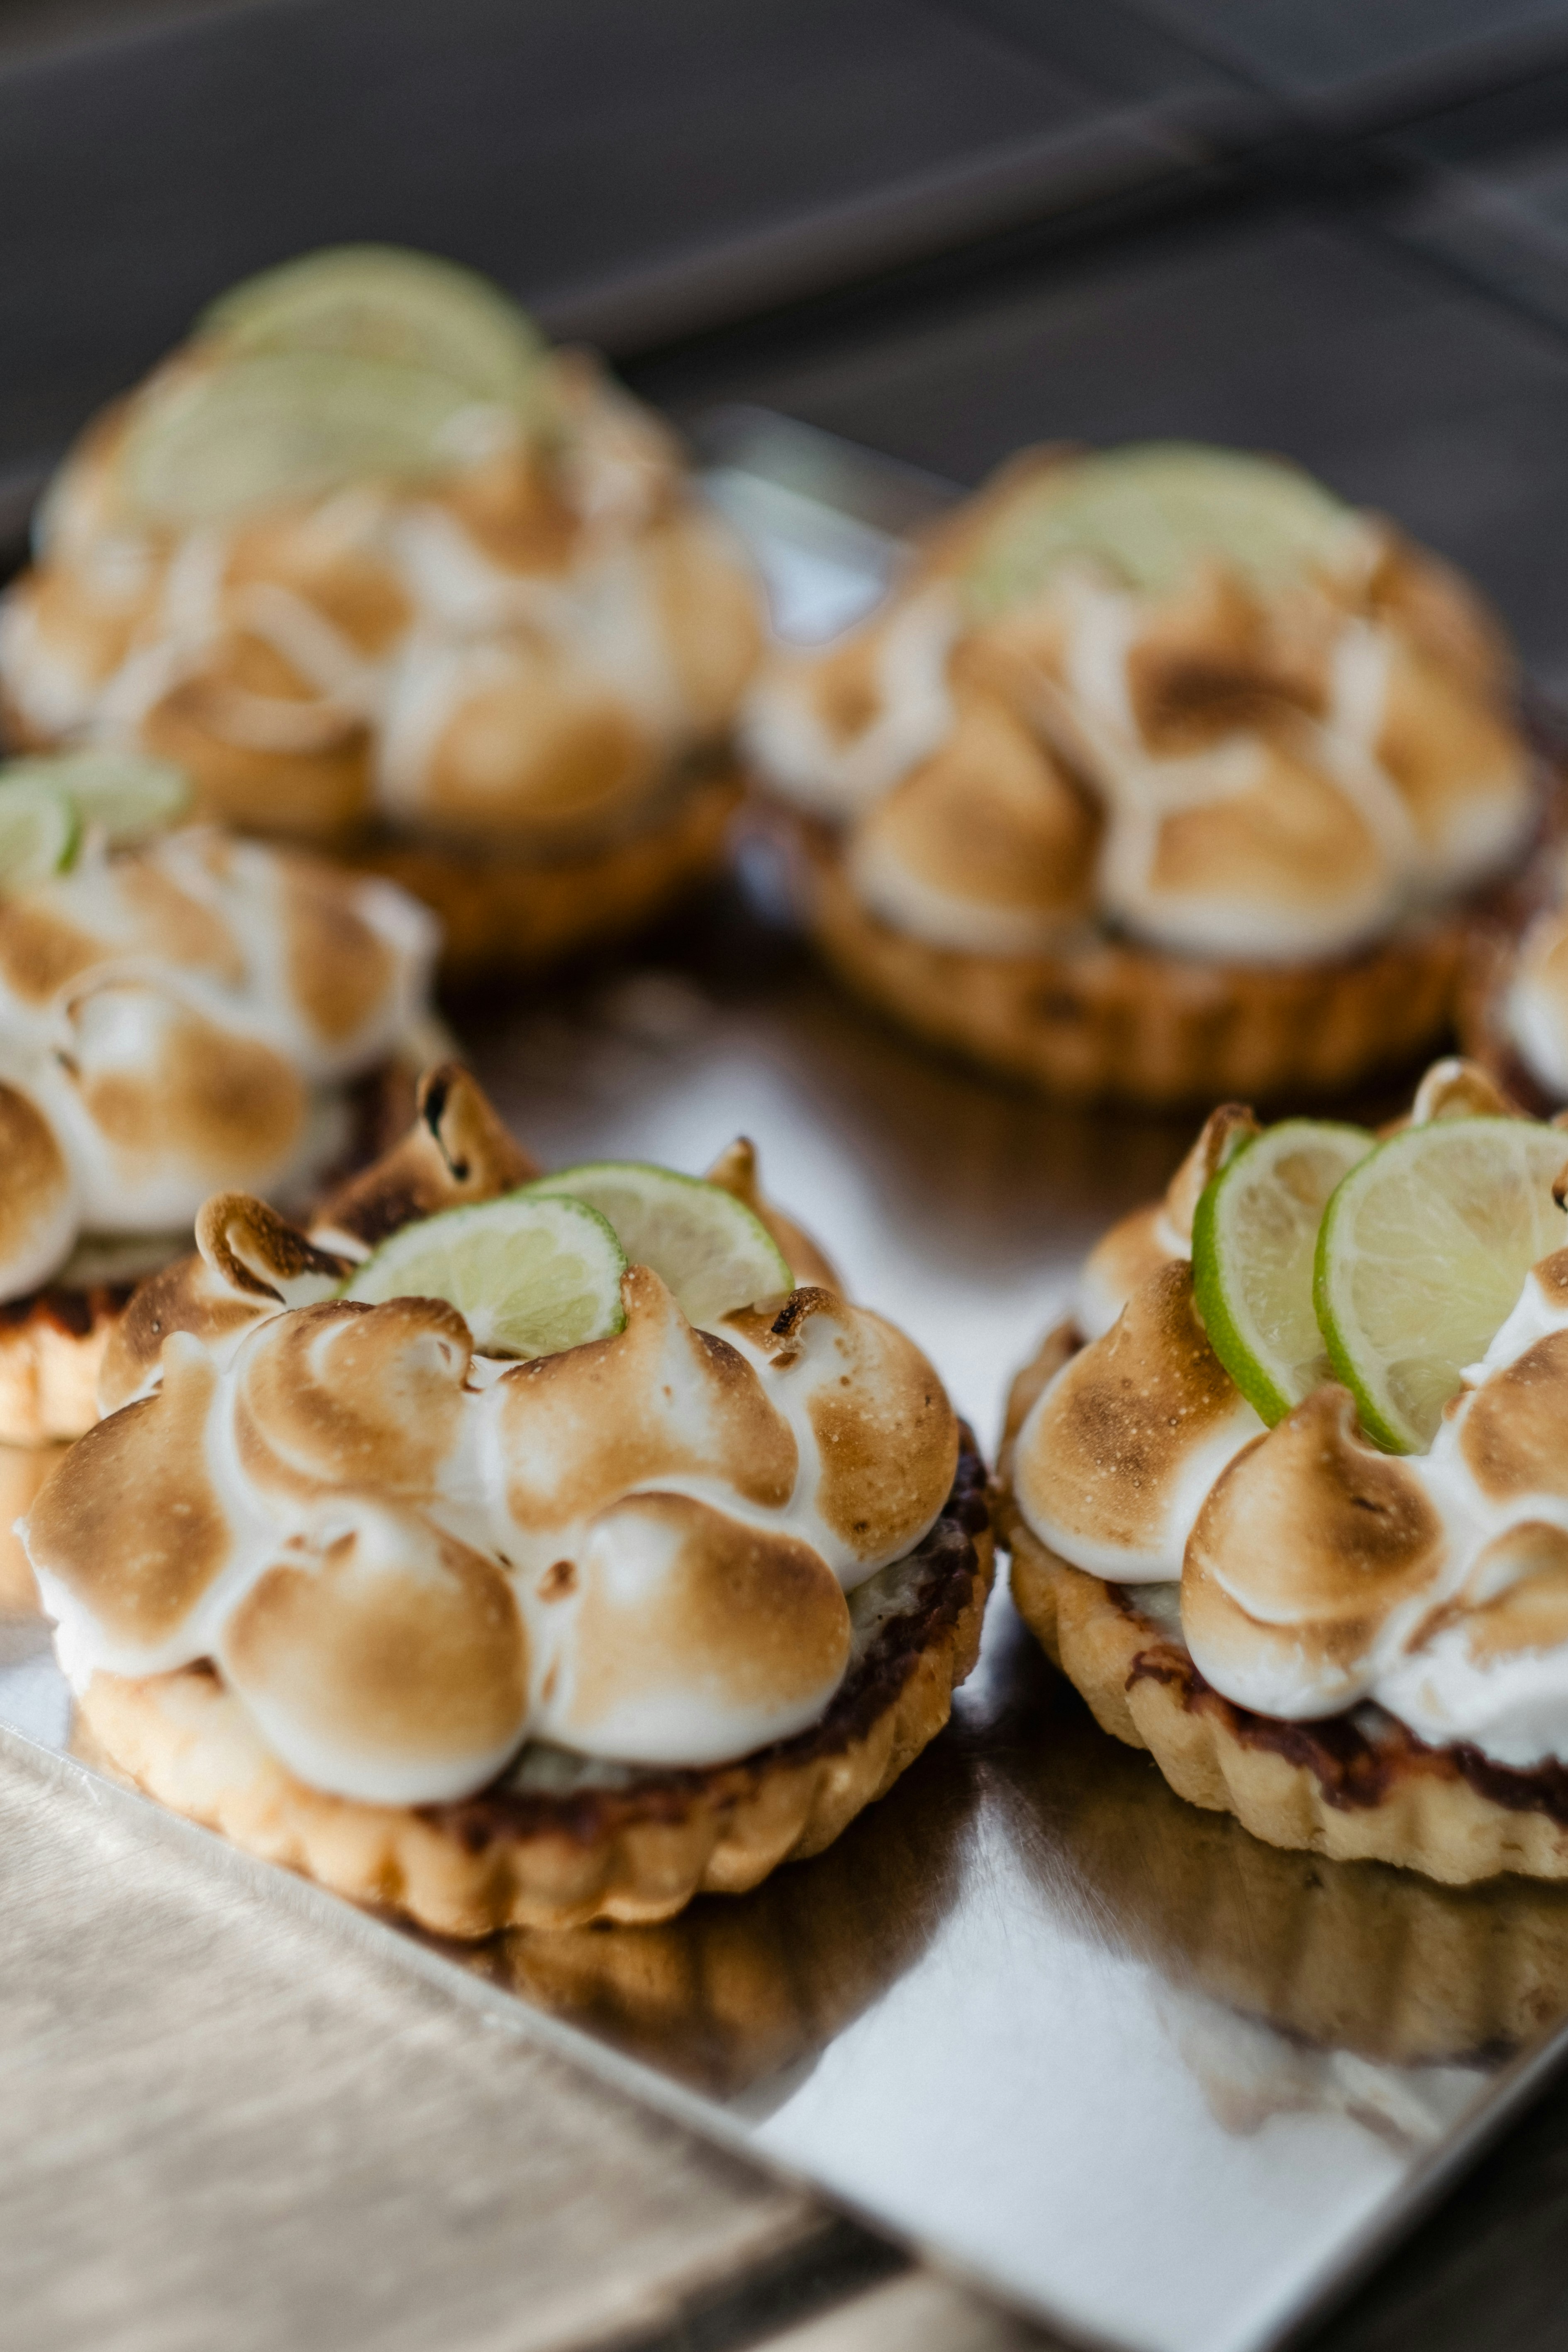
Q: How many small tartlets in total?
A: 6